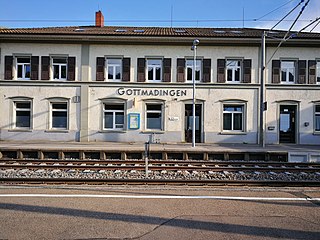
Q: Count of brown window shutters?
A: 15